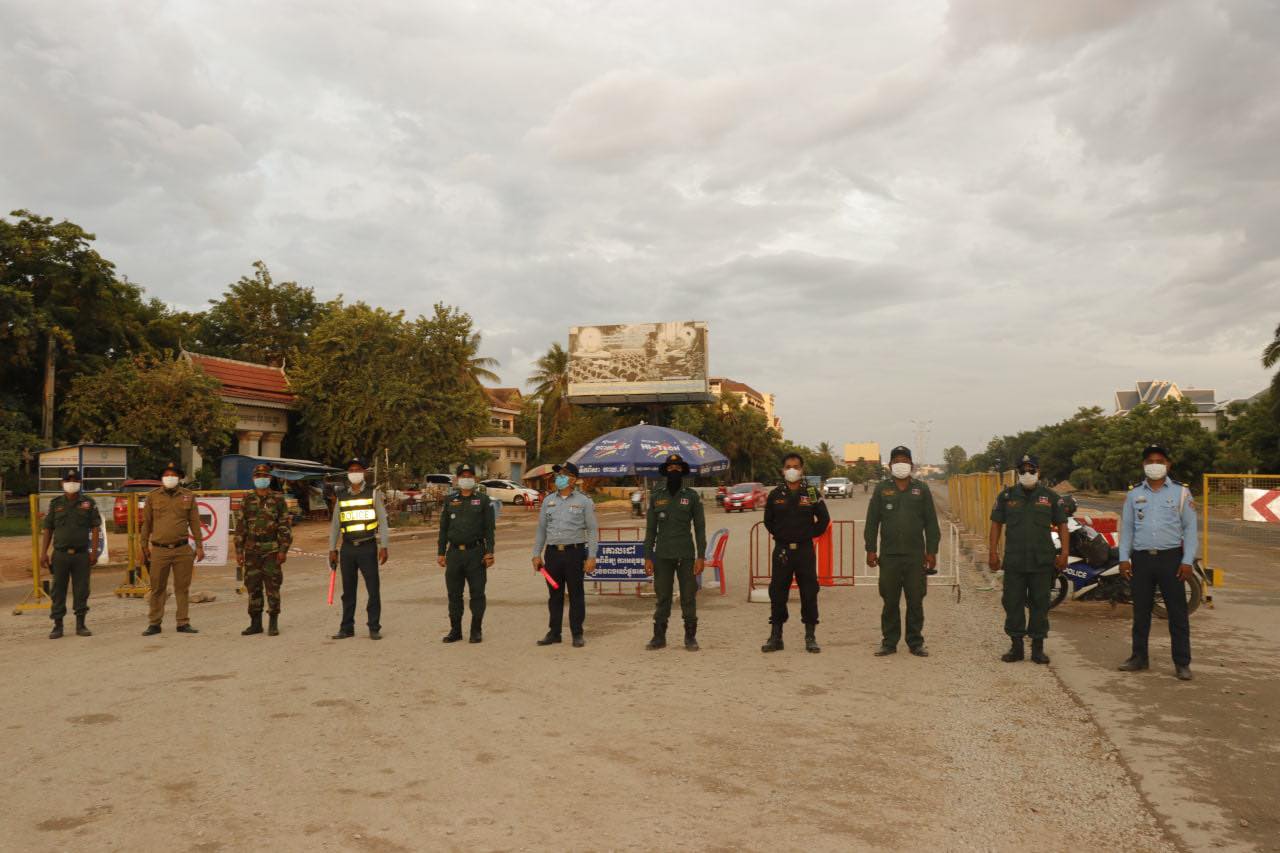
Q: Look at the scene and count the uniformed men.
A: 11